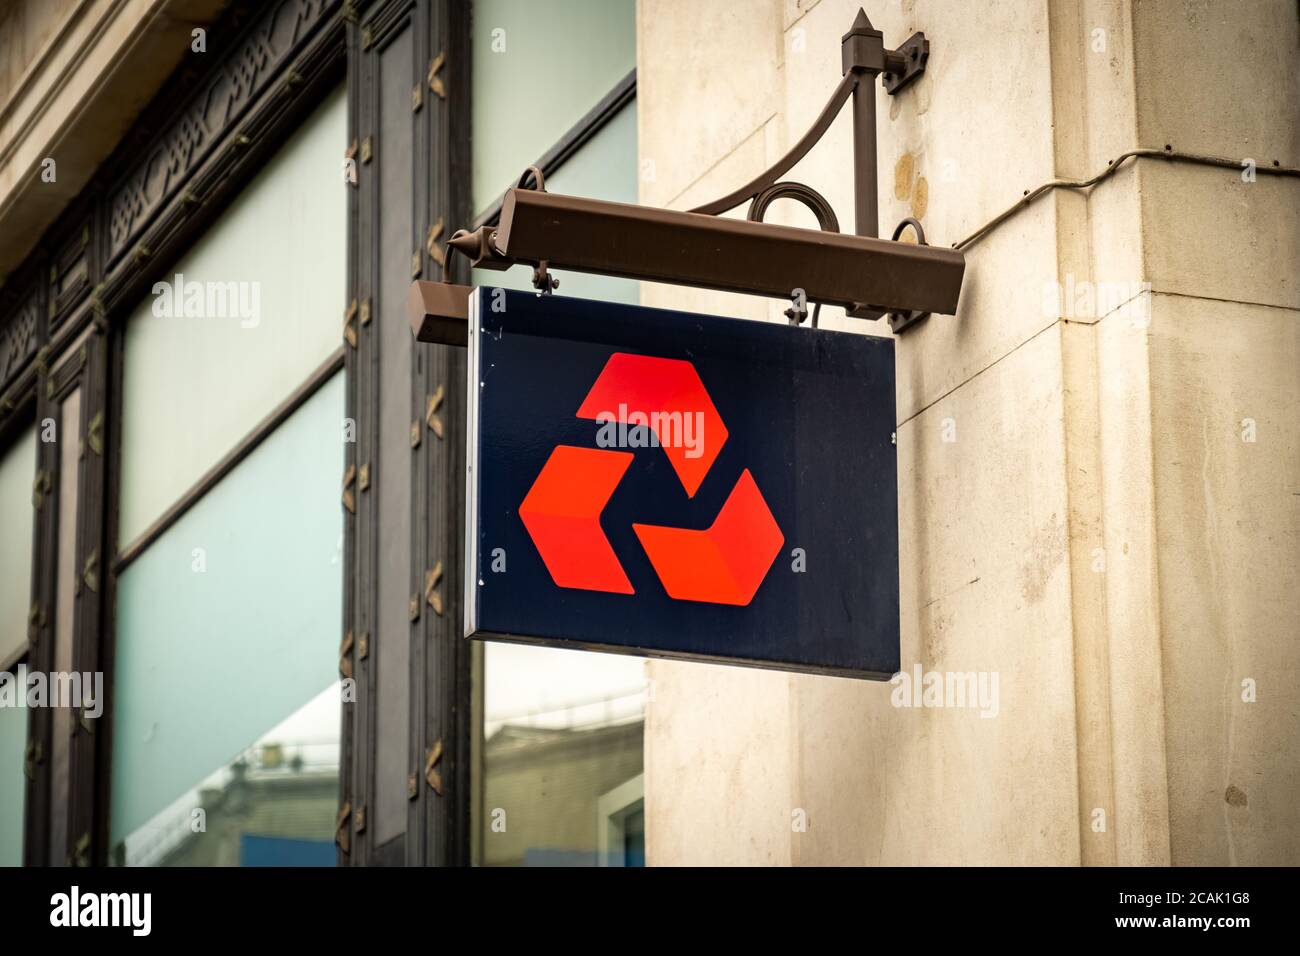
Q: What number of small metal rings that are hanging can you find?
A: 2